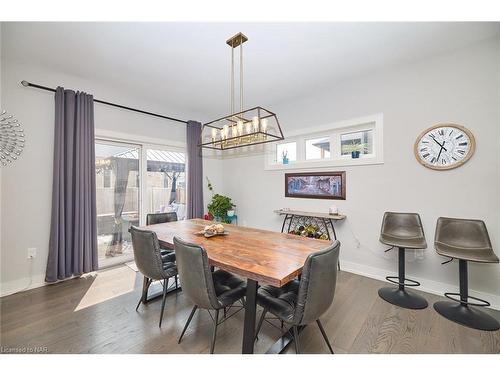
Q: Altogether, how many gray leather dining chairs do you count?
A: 4